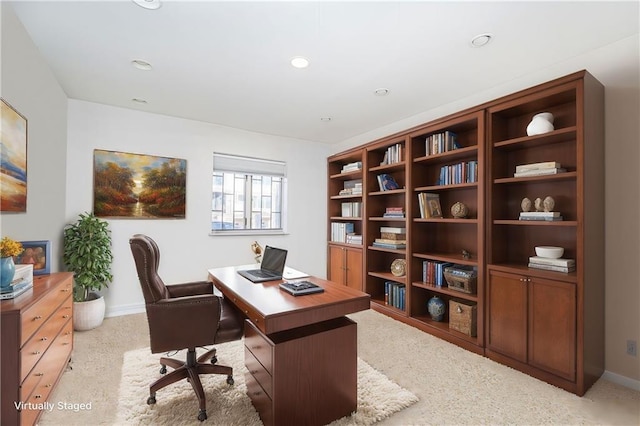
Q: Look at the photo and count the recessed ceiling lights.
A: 7